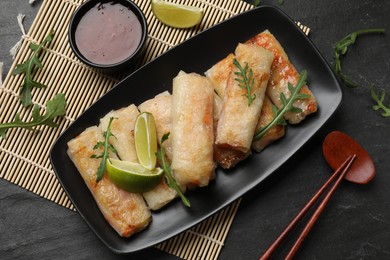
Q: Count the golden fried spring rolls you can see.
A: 8